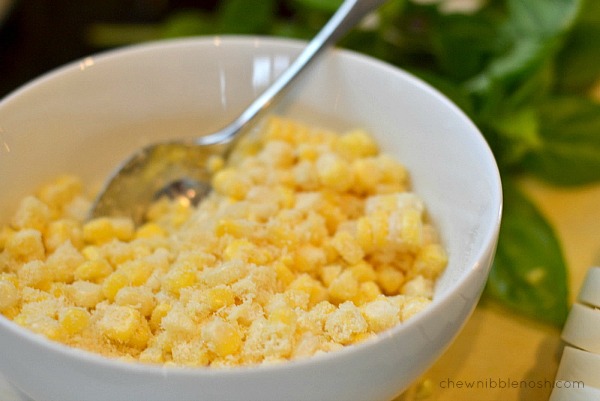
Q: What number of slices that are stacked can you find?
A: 4